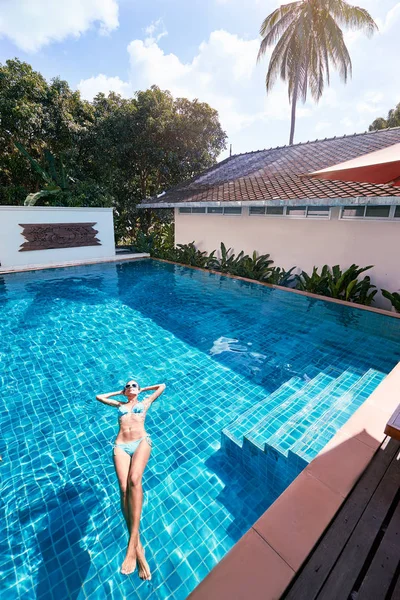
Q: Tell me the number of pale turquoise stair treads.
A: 4